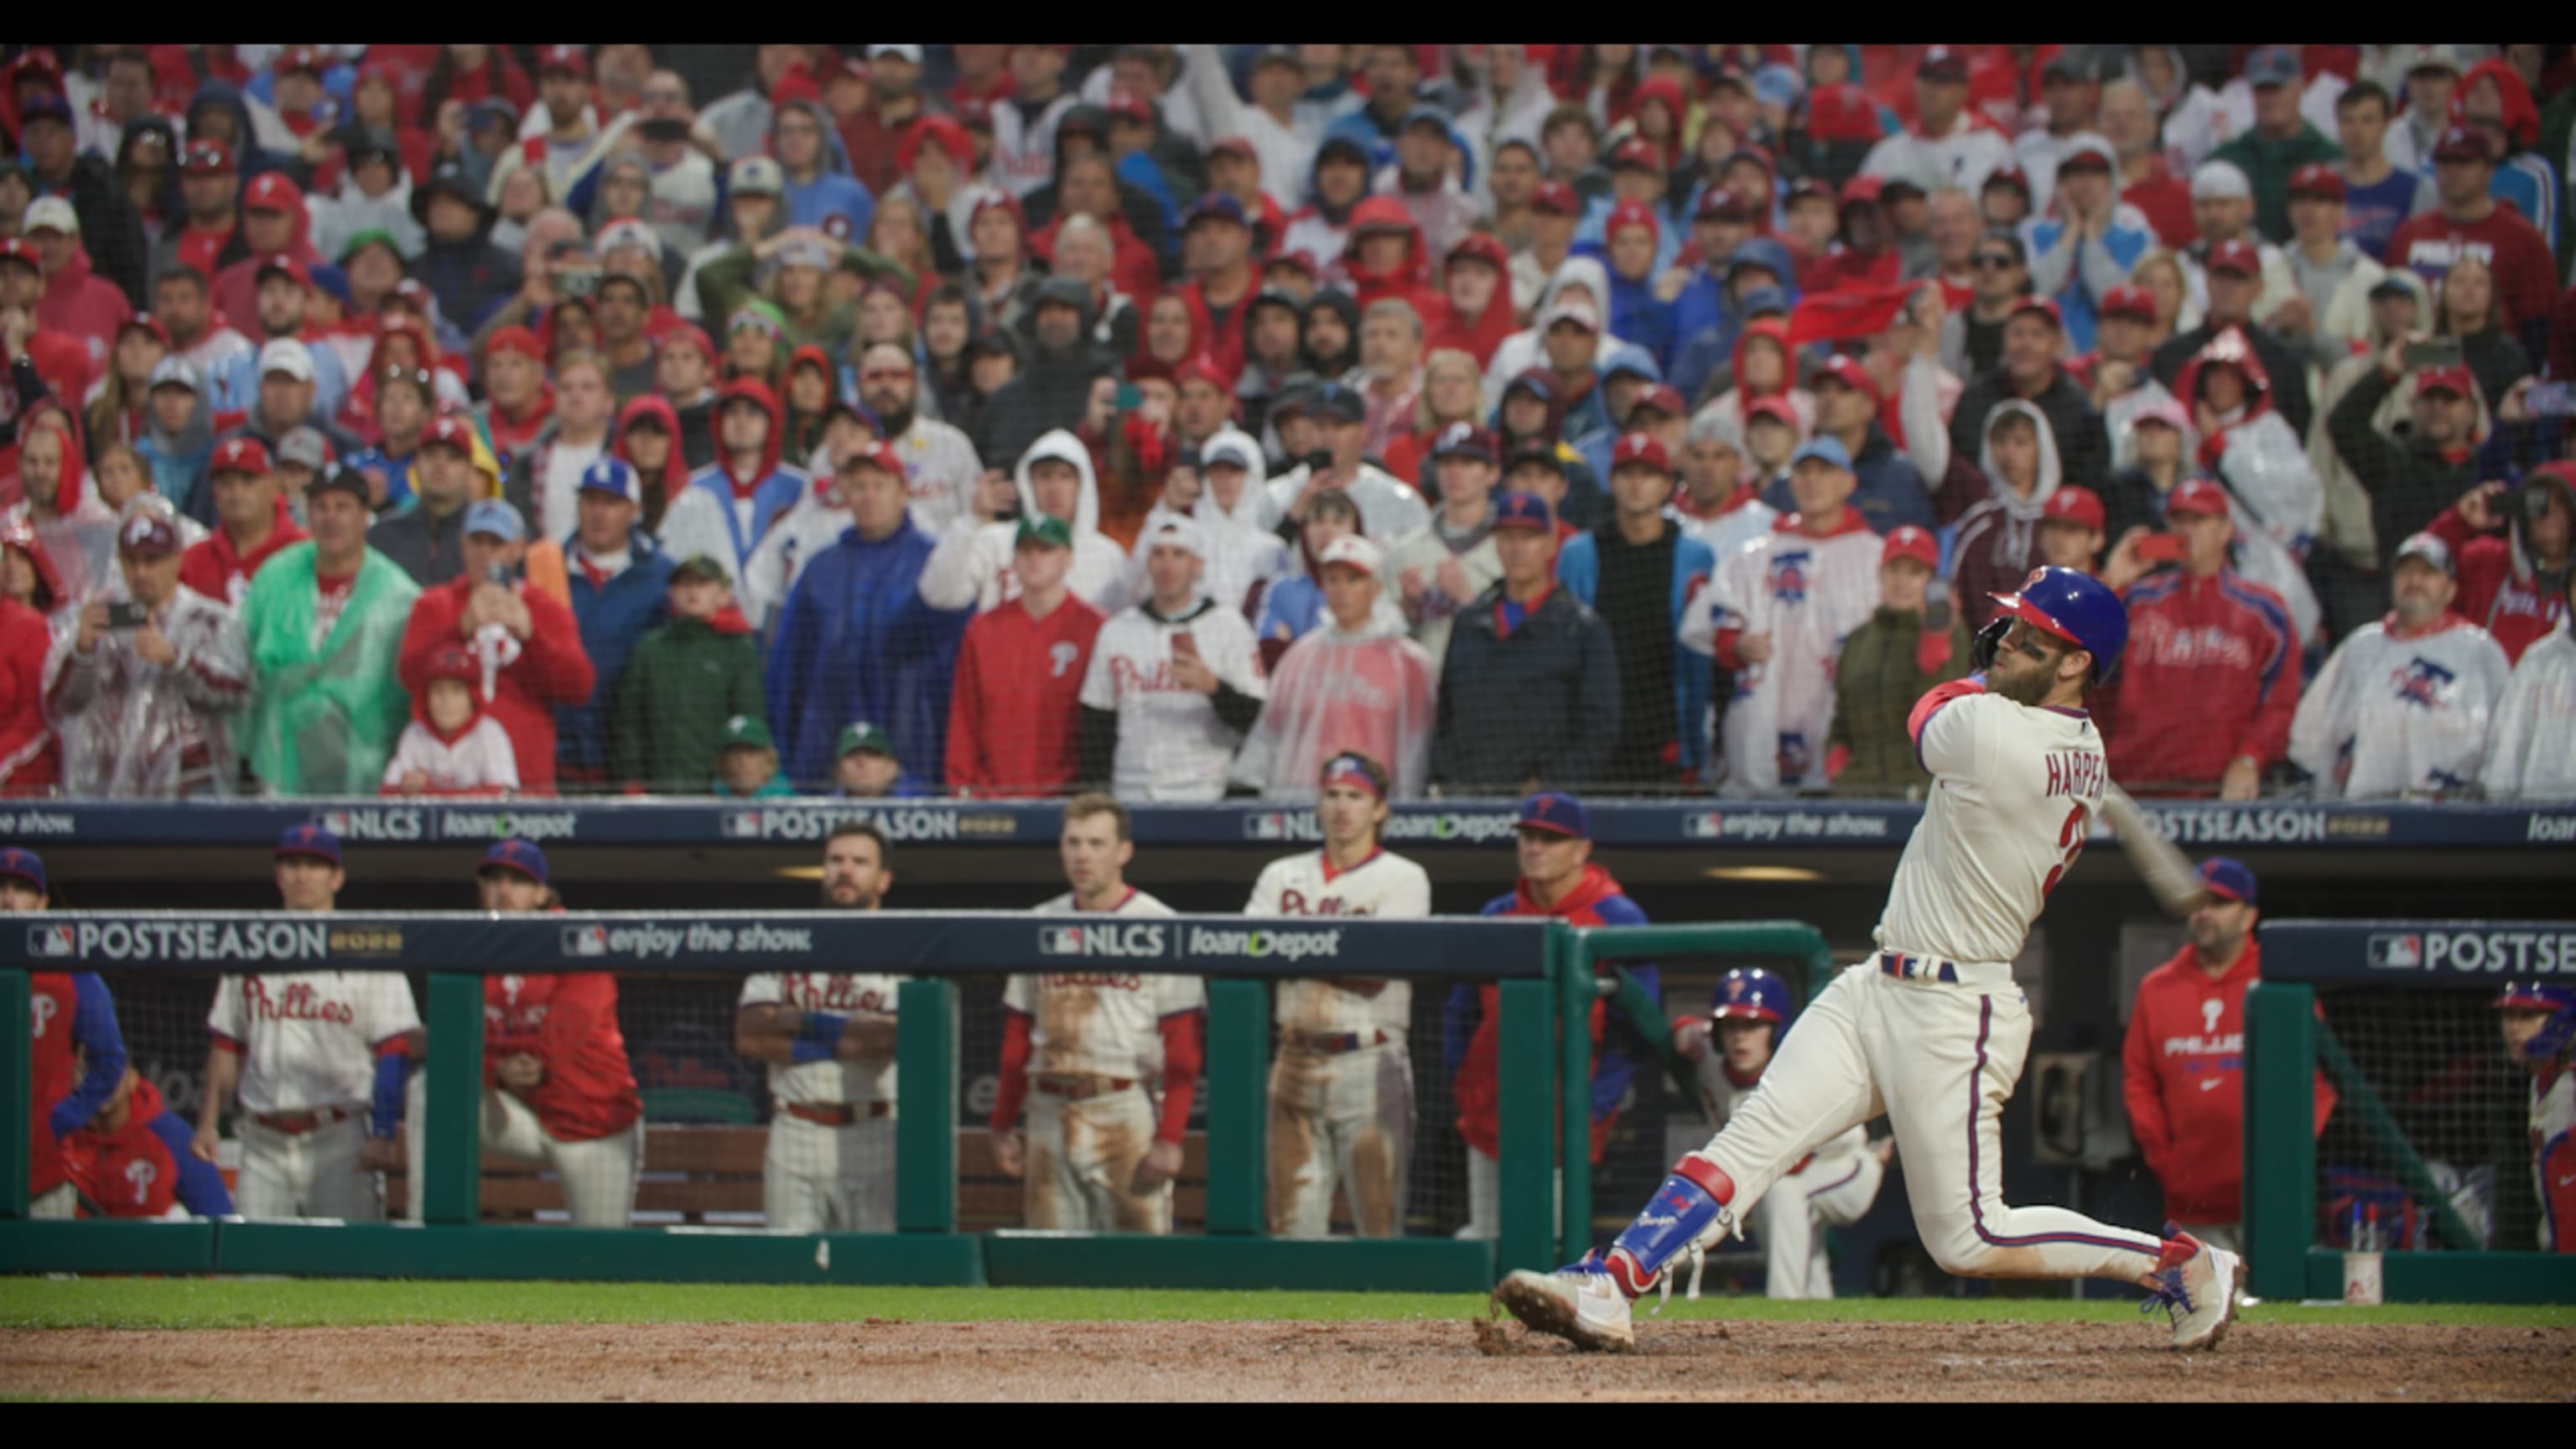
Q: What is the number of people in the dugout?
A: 11